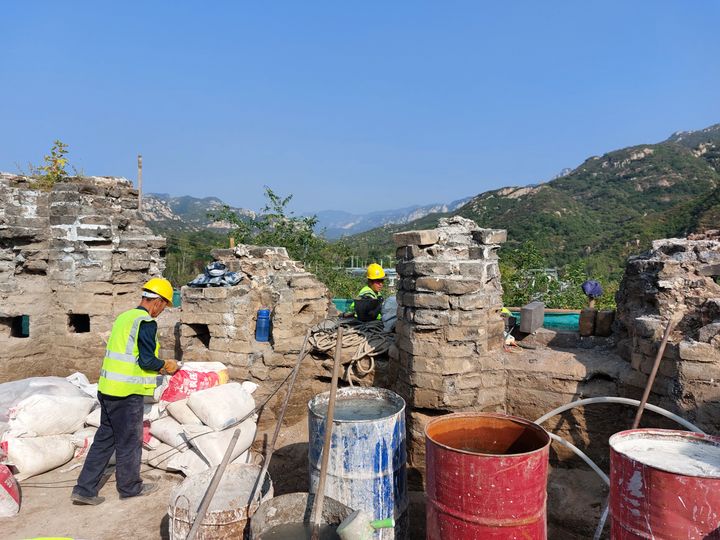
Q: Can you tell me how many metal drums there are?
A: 3